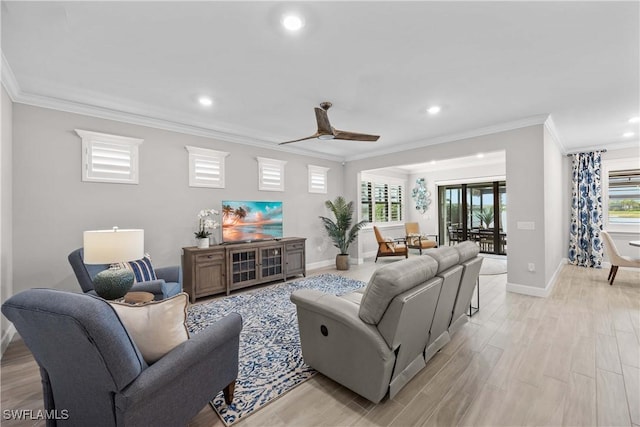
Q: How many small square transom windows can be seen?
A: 4